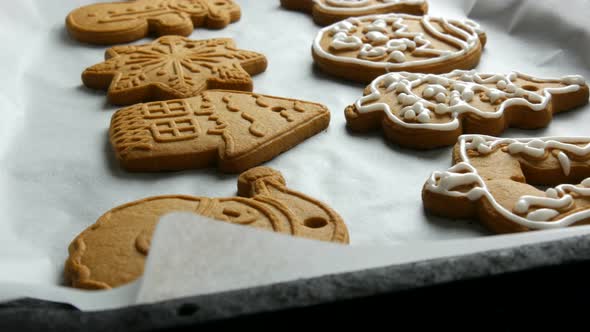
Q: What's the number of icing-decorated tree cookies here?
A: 1